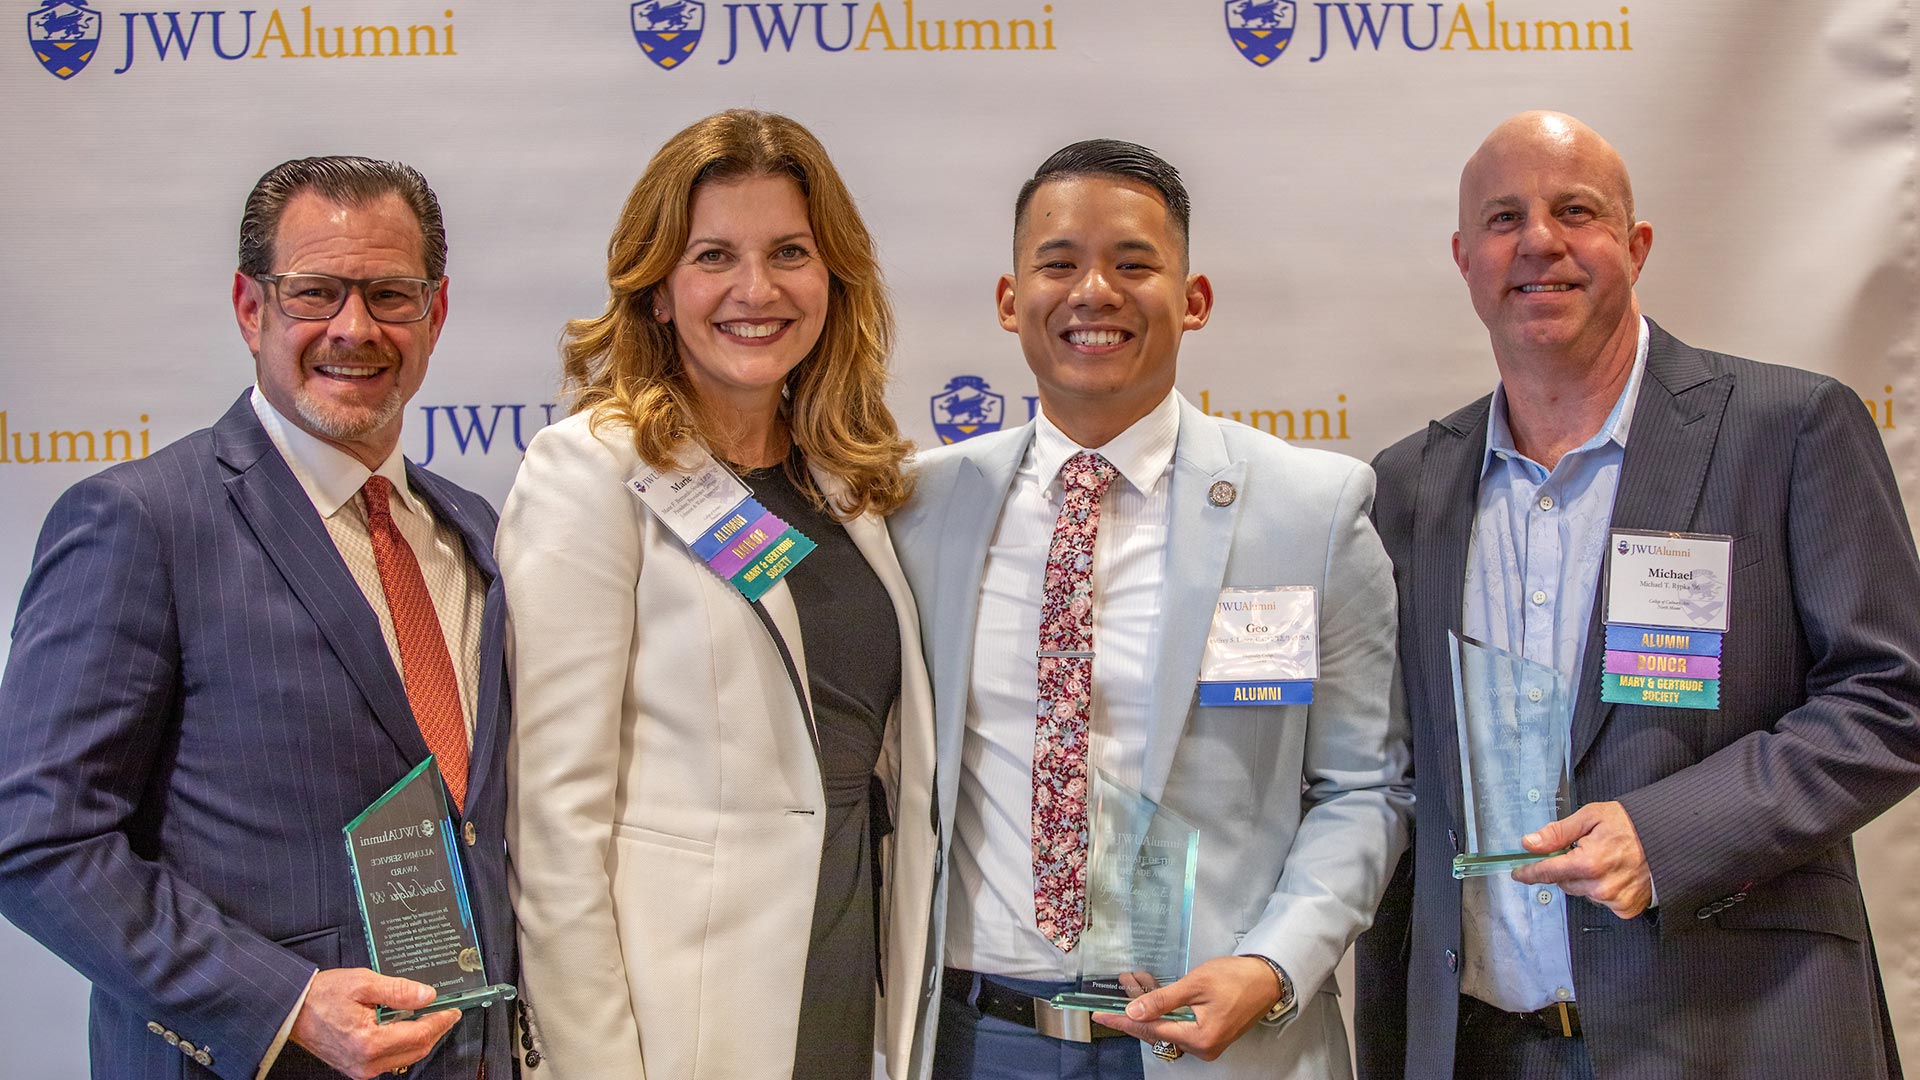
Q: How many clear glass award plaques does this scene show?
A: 3